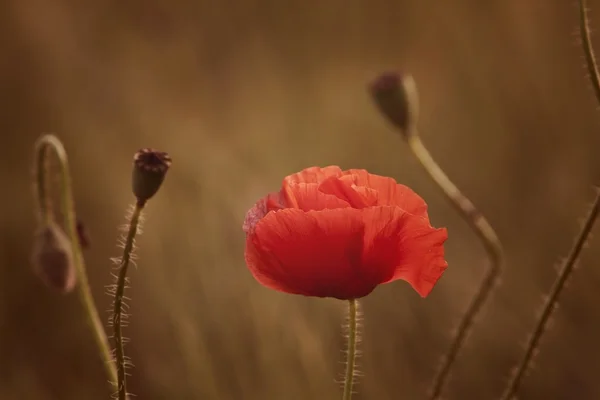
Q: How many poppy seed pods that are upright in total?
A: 2